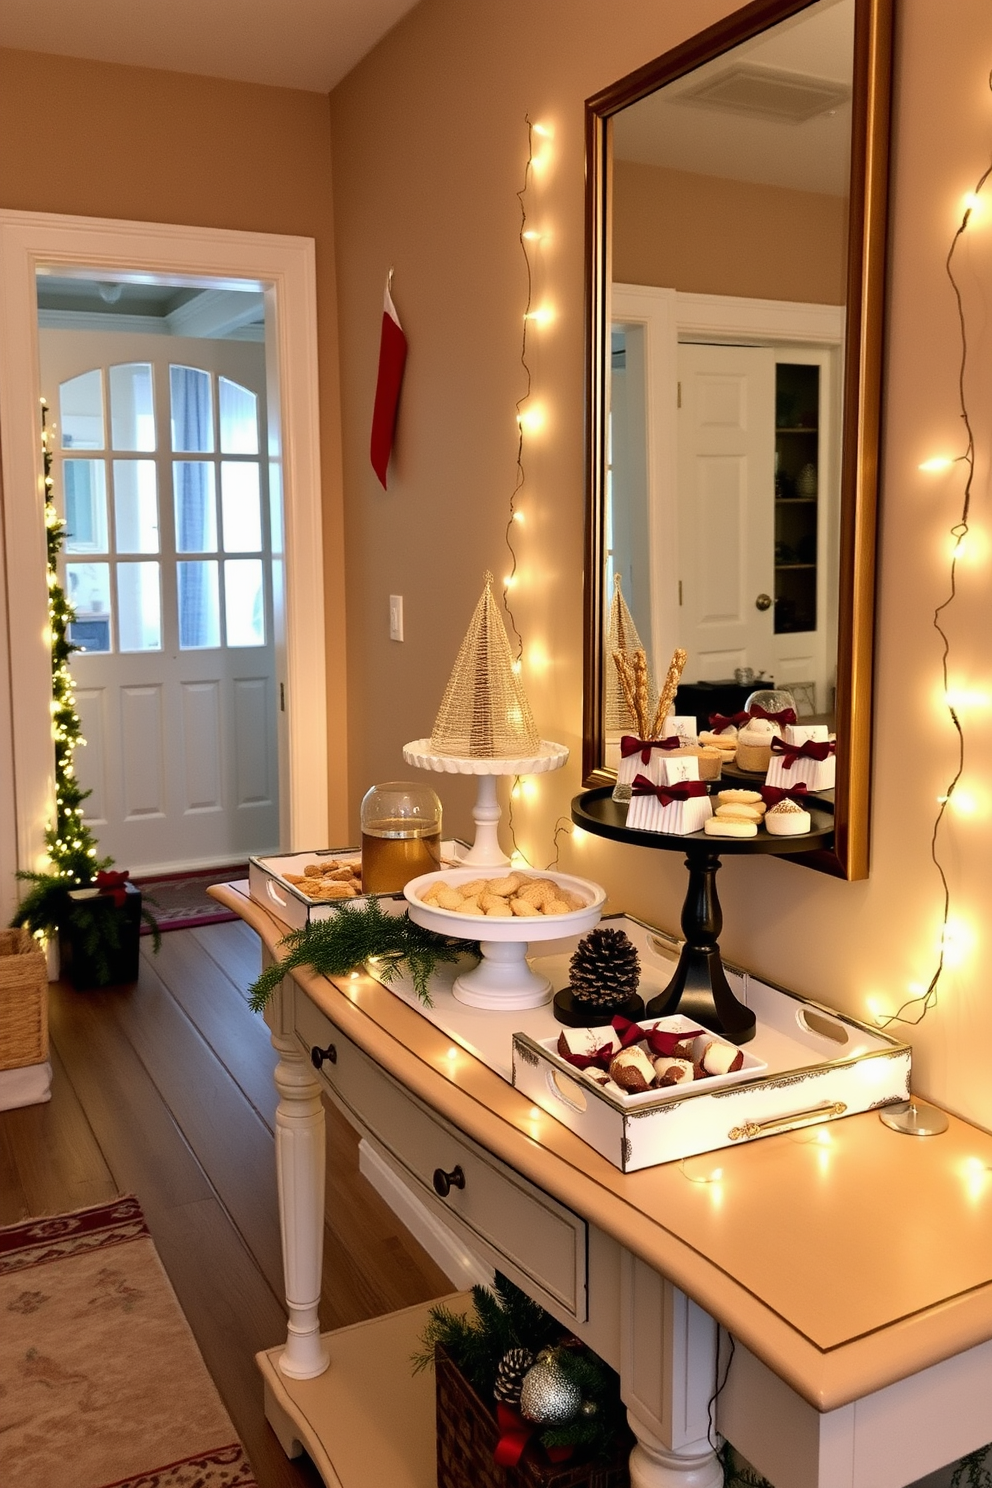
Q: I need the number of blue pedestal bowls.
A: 0